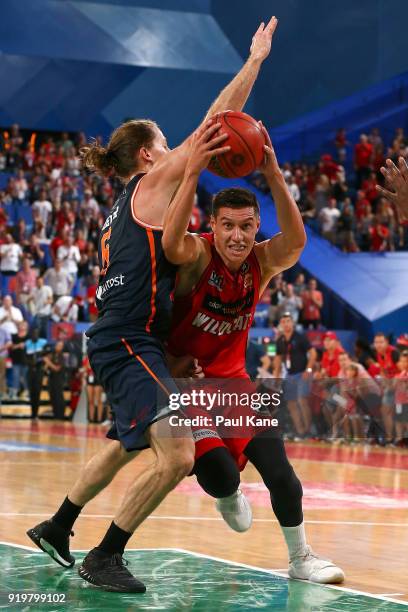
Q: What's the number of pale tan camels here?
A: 0